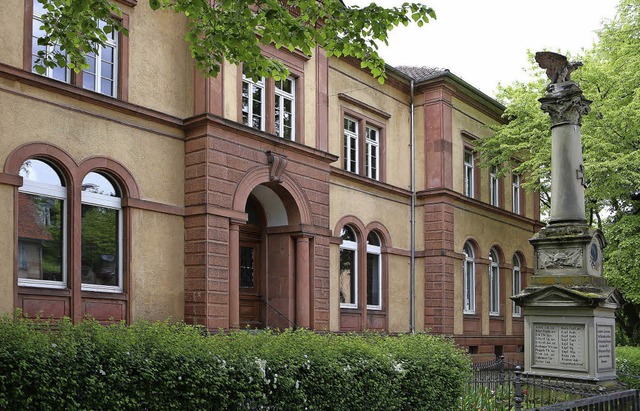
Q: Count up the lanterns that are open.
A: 0